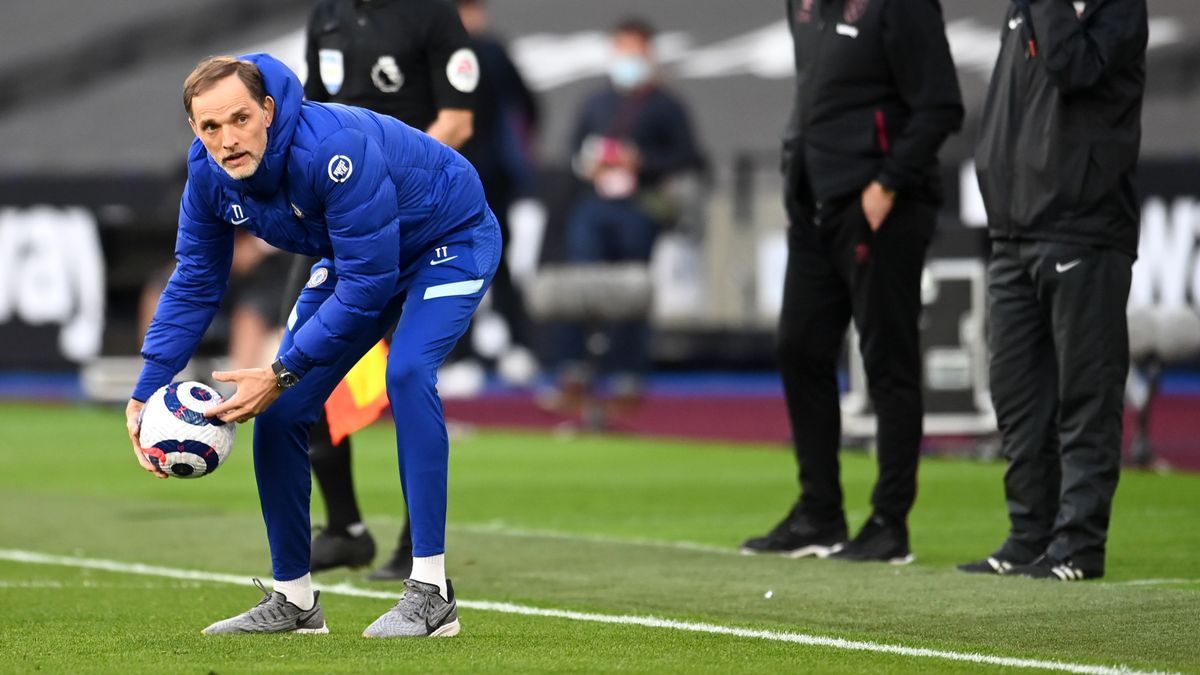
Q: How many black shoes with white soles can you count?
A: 2